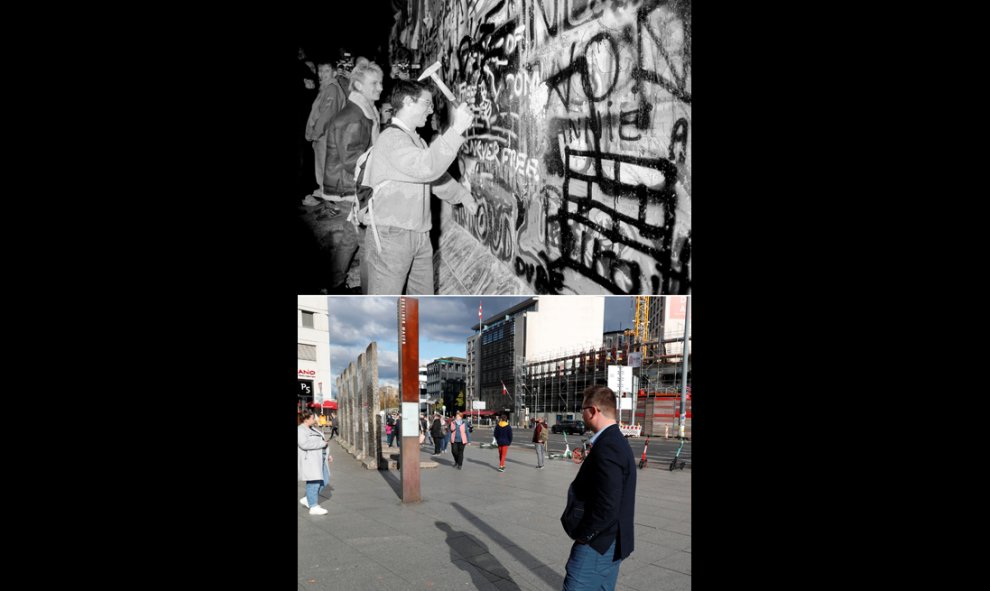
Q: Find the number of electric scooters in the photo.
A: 4